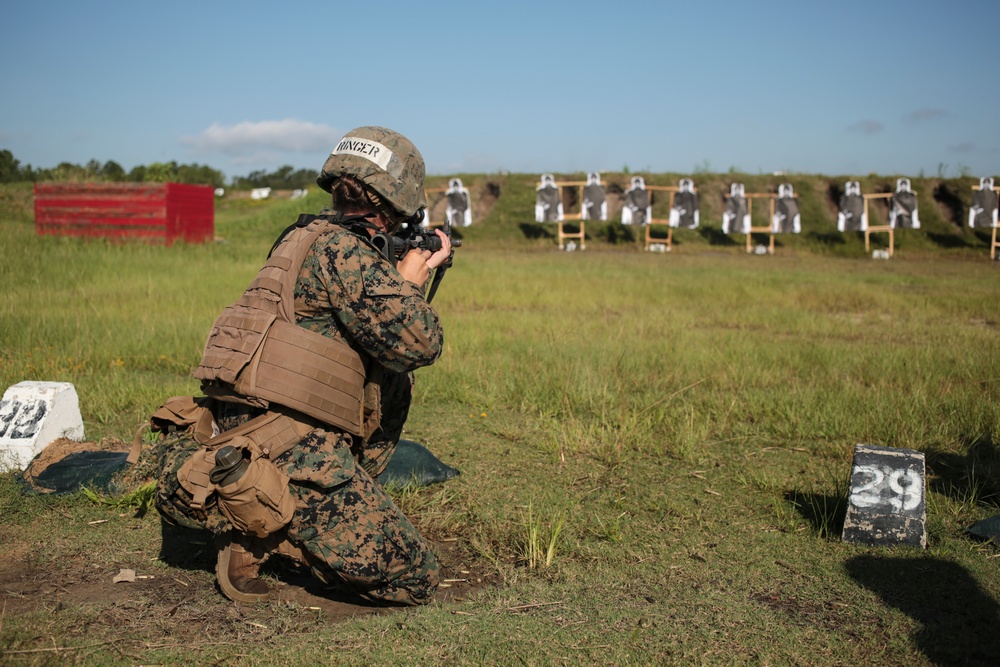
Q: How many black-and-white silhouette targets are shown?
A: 10